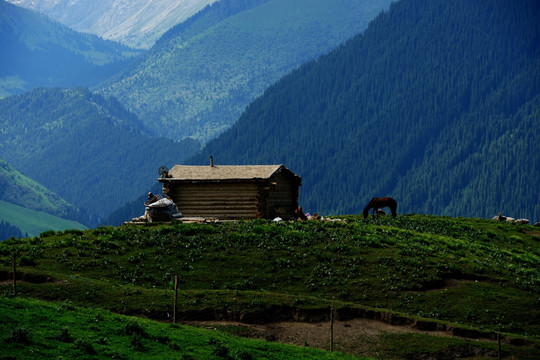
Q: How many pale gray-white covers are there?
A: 1